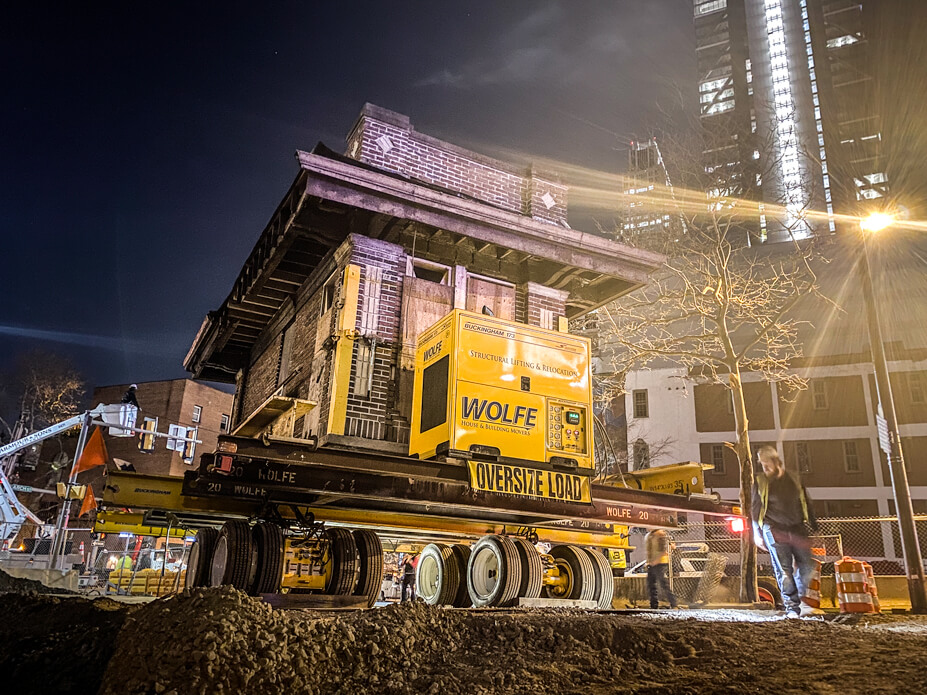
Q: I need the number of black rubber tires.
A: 11